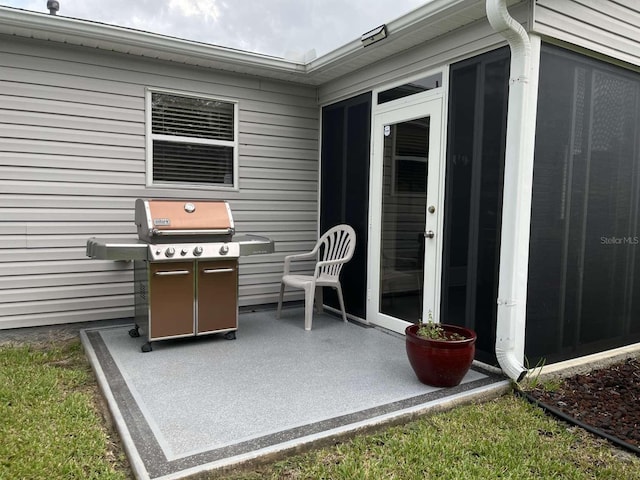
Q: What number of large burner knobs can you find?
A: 3